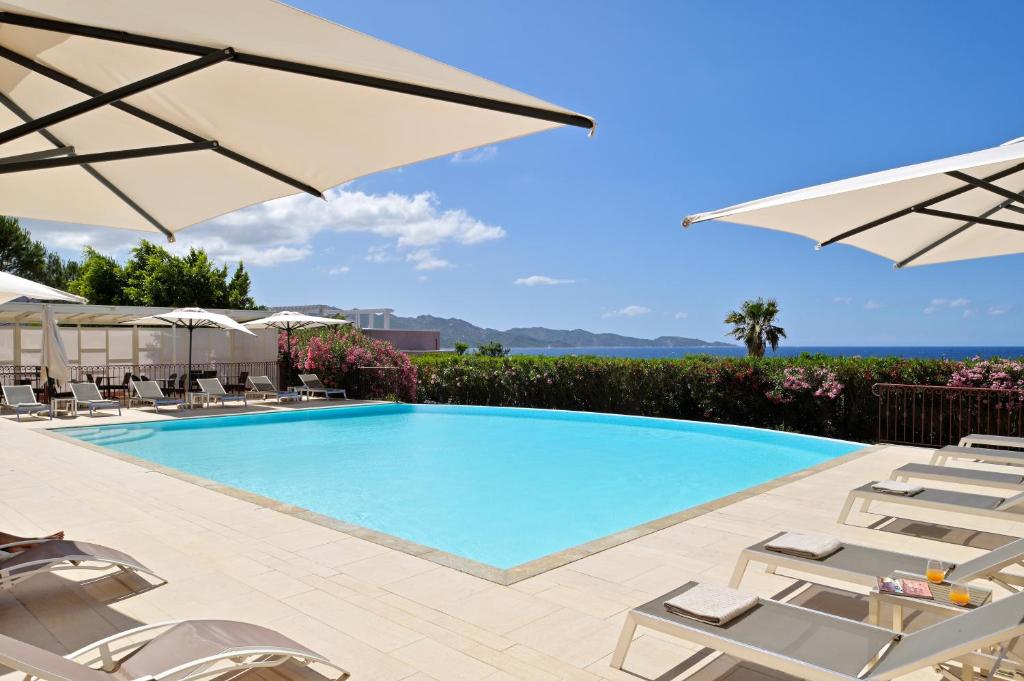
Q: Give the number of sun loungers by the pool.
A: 14